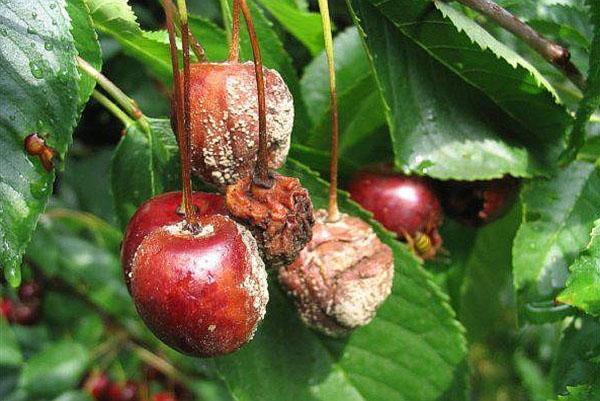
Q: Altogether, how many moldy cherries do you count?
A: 4